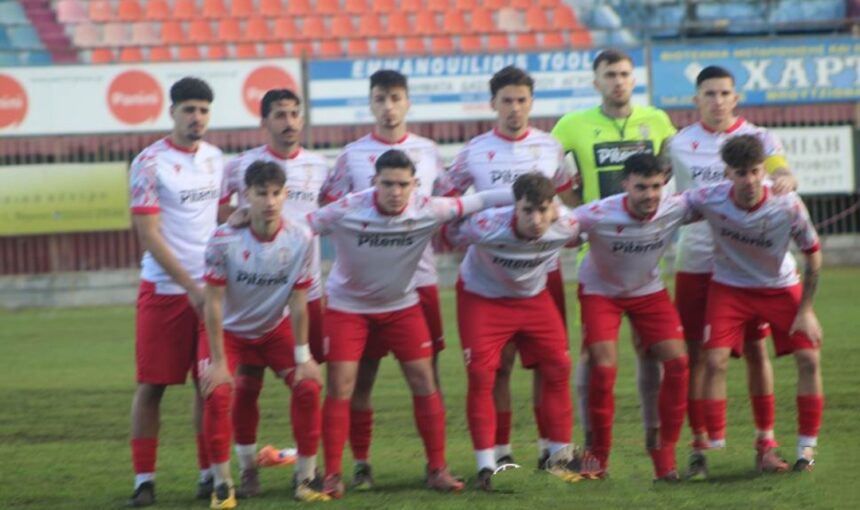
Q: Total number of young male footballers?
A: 11